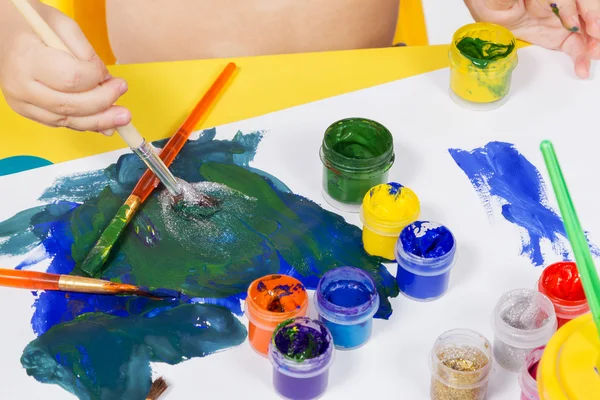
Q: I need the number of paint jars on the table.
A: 11